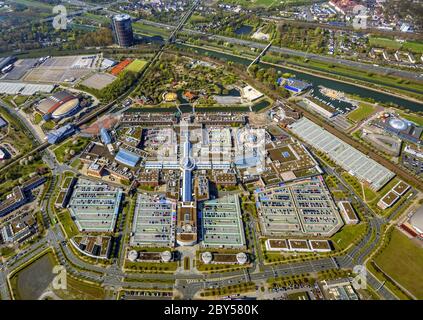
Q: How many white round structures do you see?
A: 4